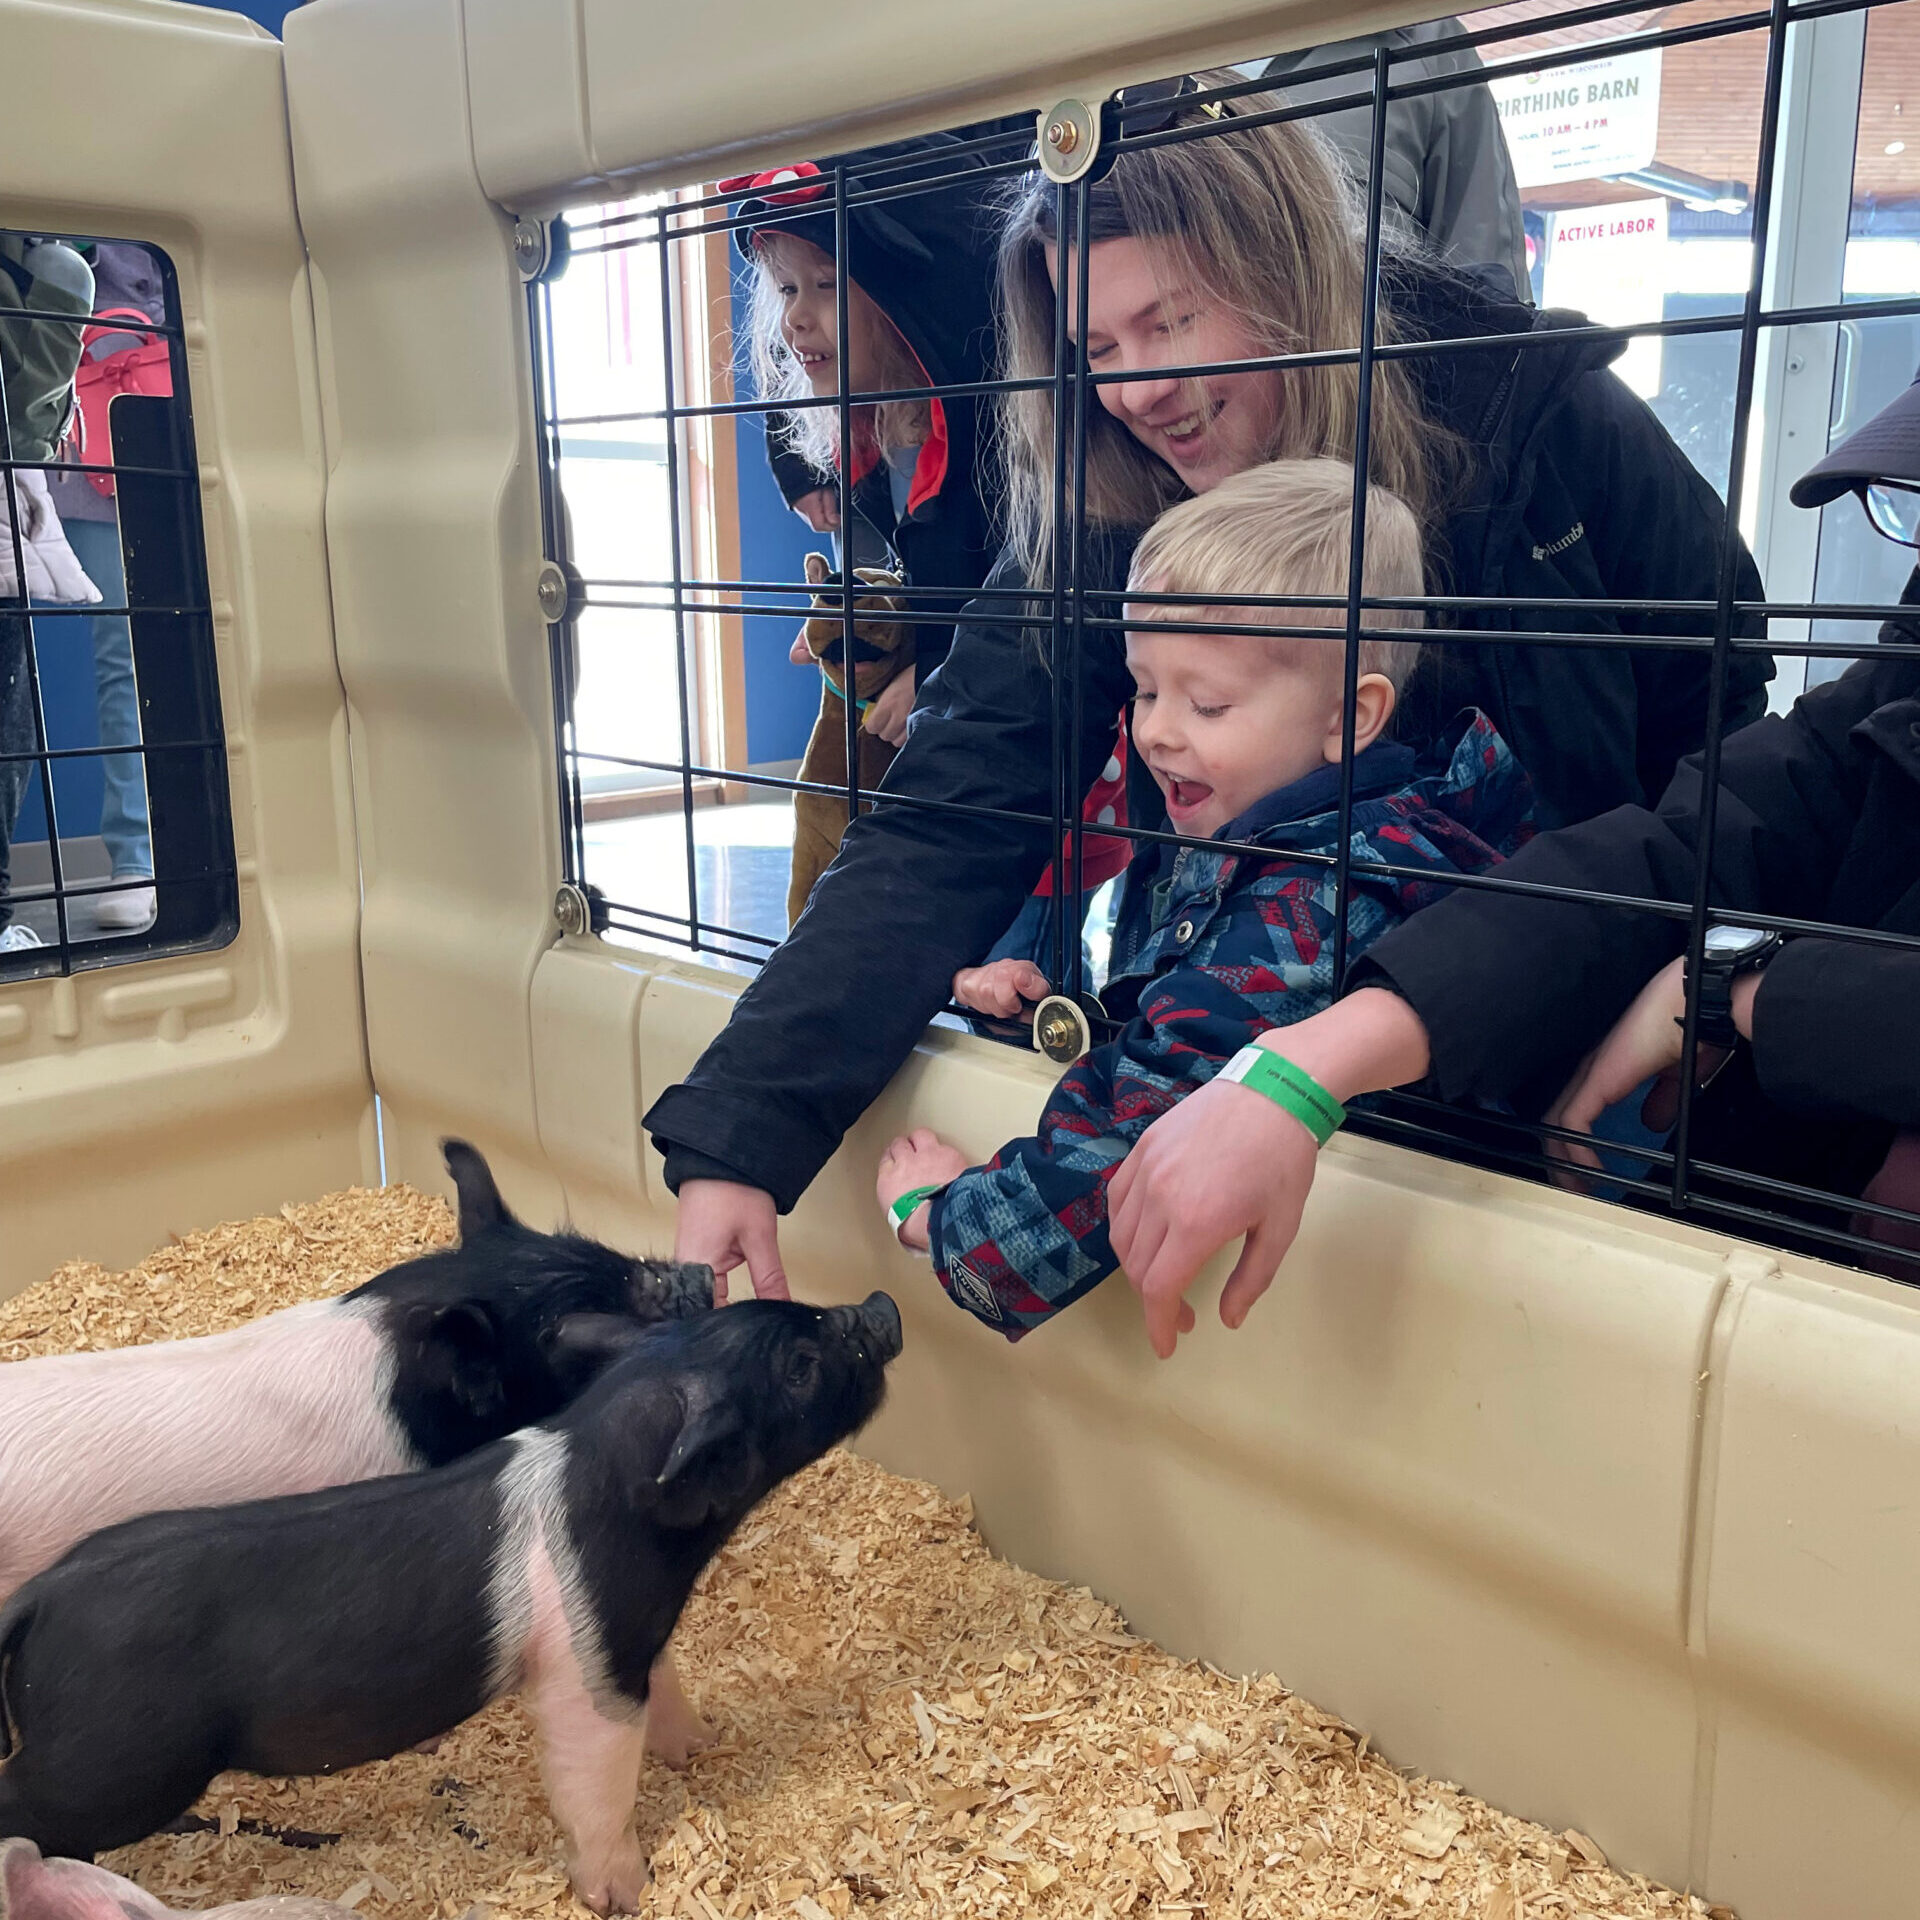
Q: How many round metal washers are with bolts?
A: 5